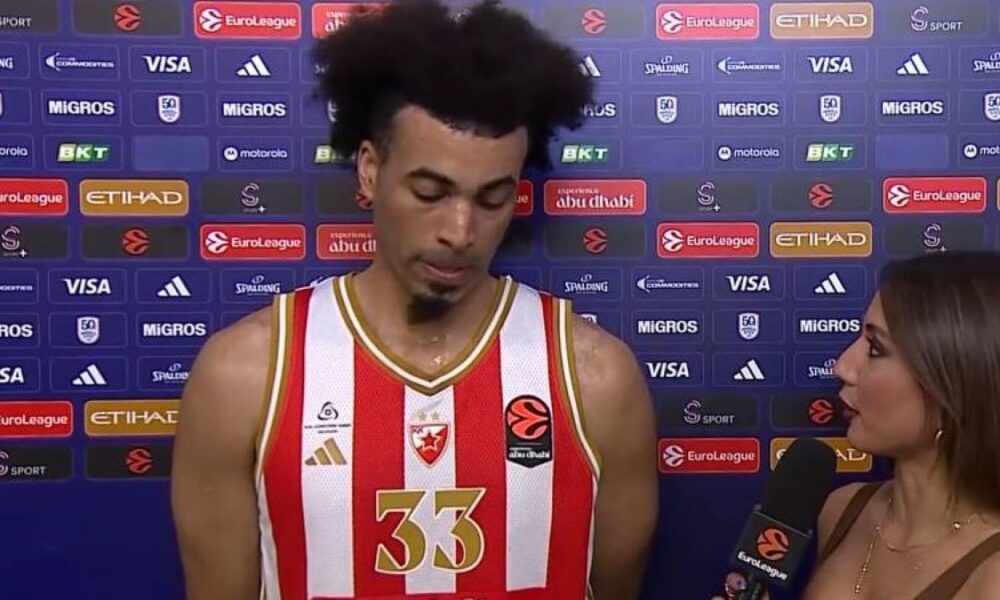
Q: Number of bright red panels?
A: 12